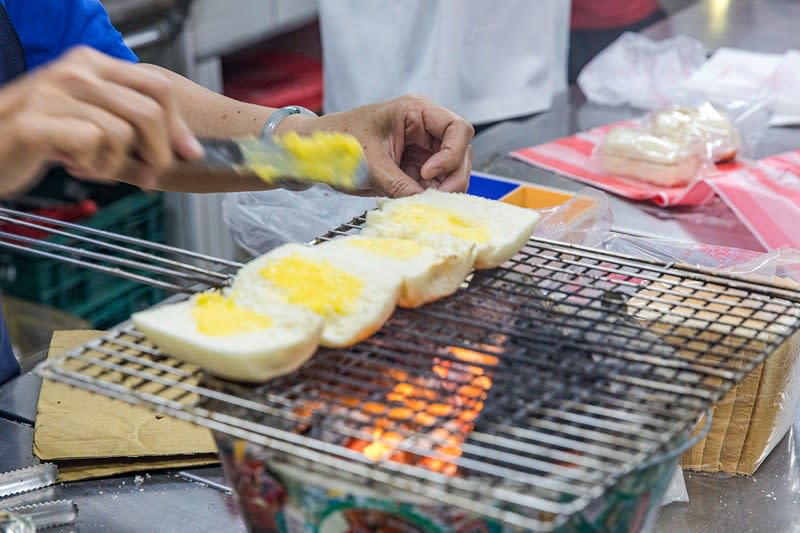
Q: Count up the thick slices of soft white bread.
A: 4